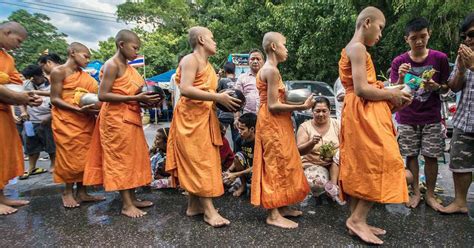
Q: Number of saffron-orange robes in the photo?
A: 6